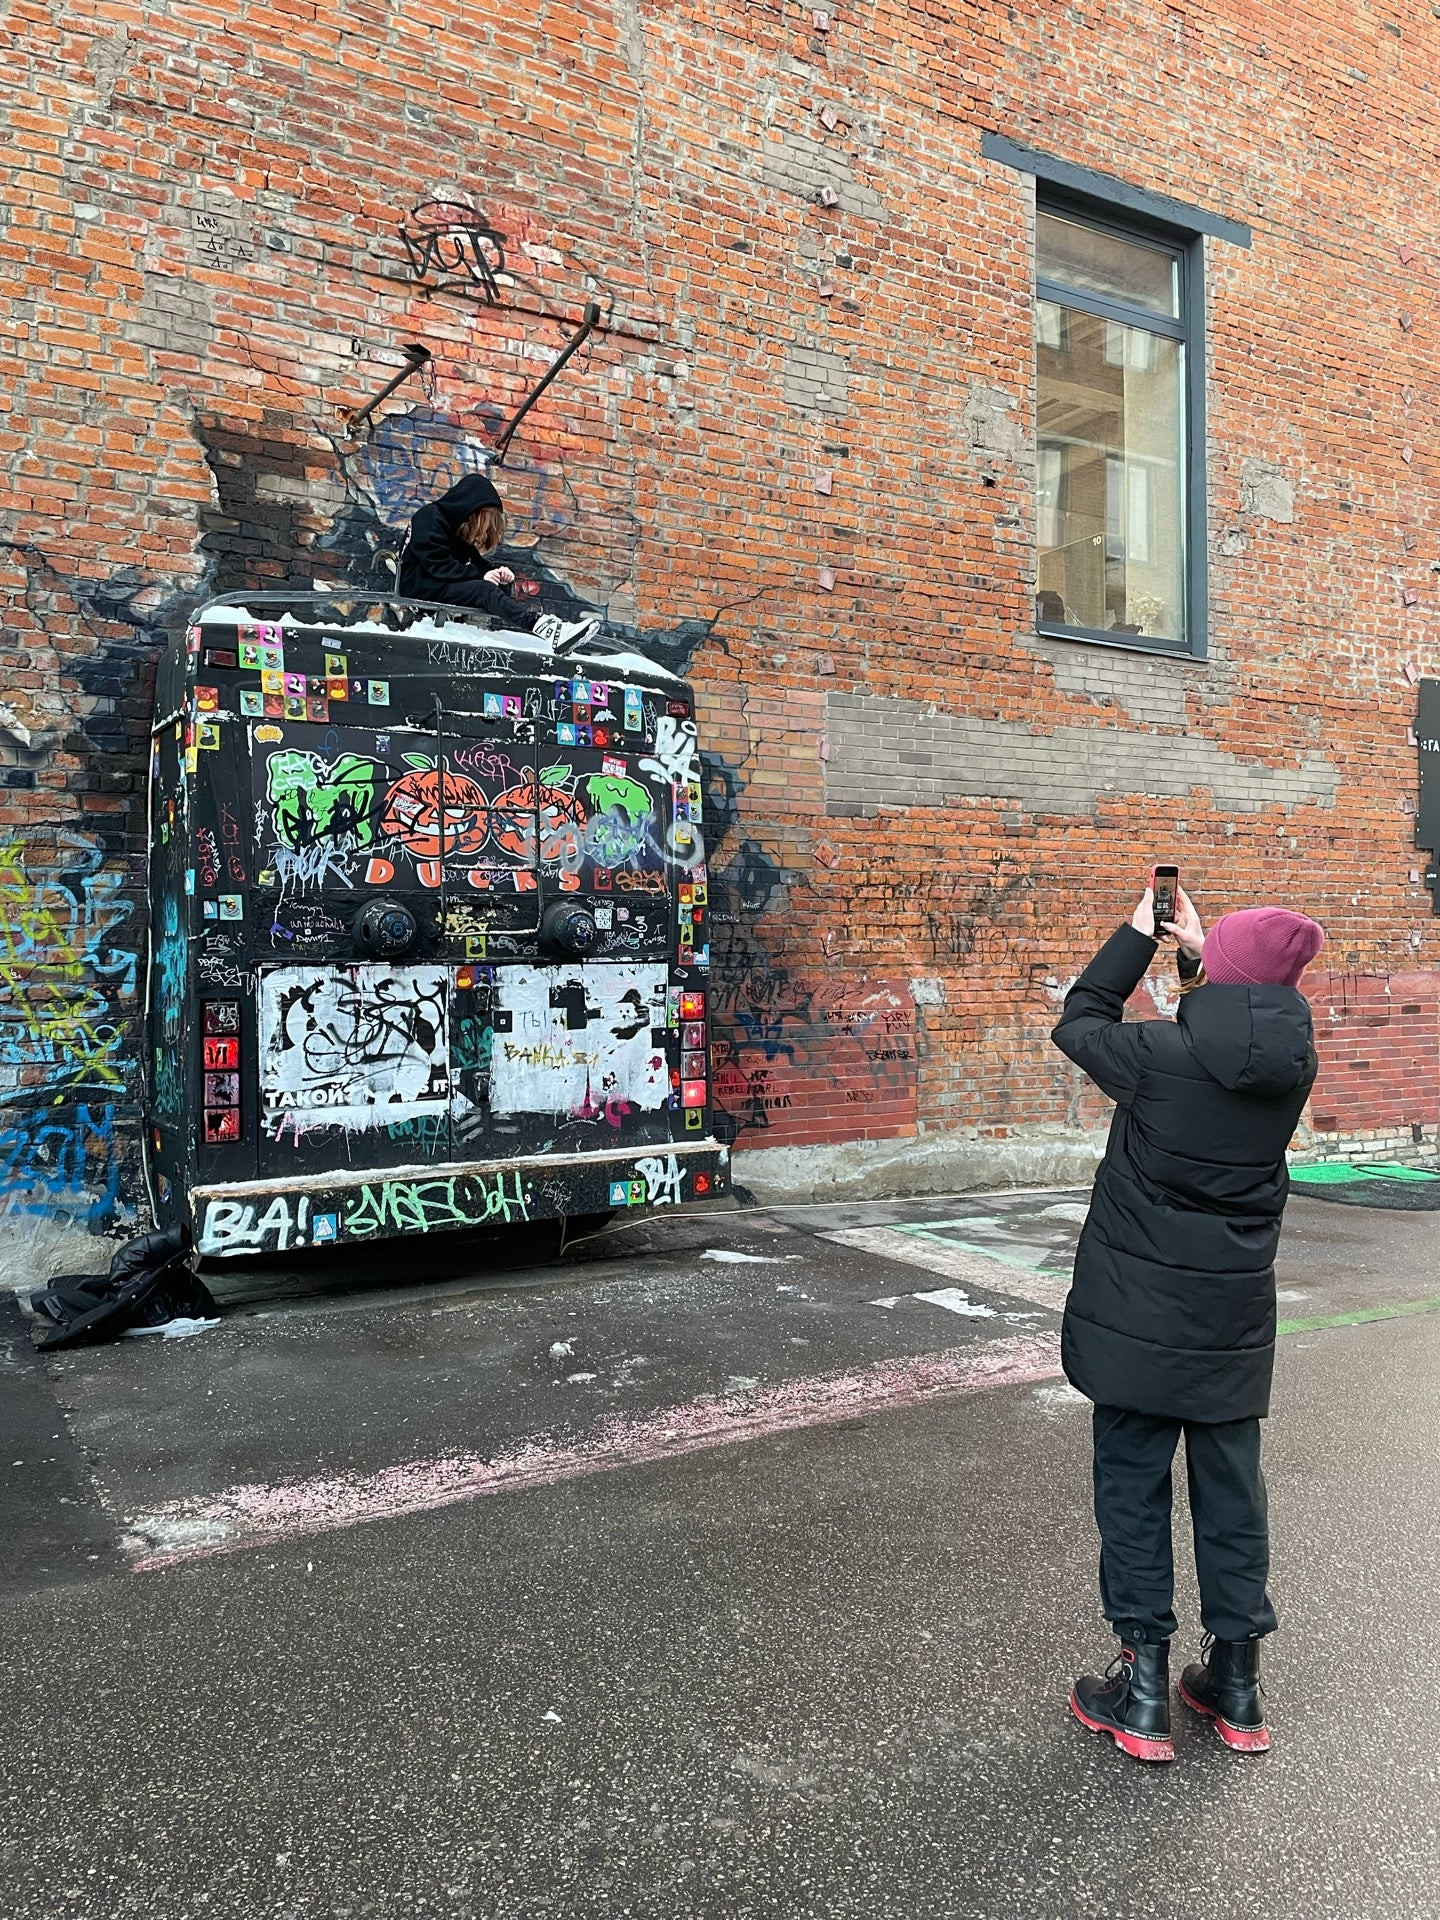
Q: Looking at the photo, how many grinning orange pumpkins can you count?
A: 2